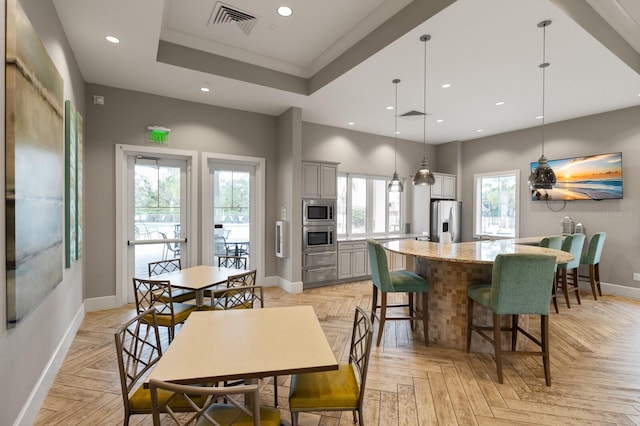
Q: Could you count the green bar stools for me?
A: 5